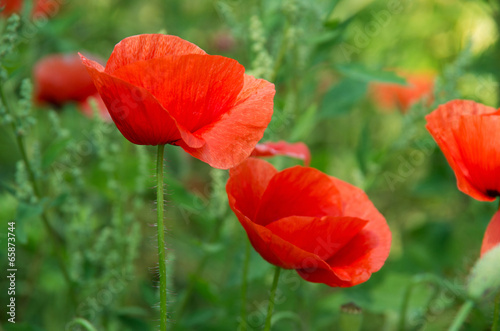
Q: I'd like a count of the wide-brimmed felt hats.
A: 0